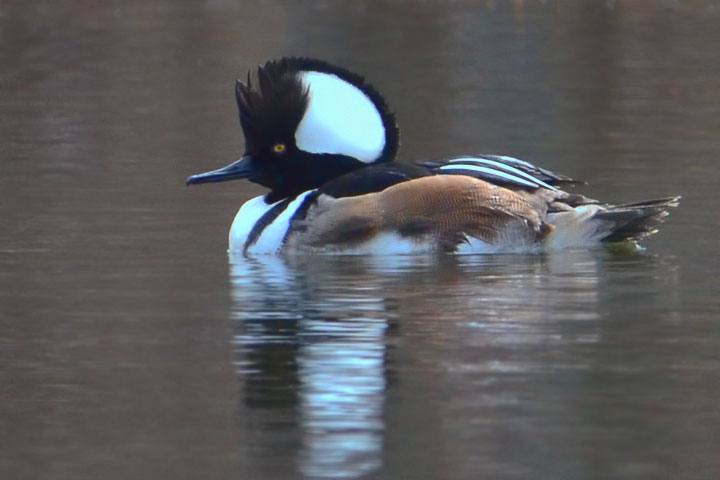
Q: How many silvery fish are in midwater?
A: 0